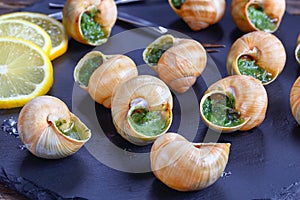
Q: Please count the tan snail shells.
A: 12